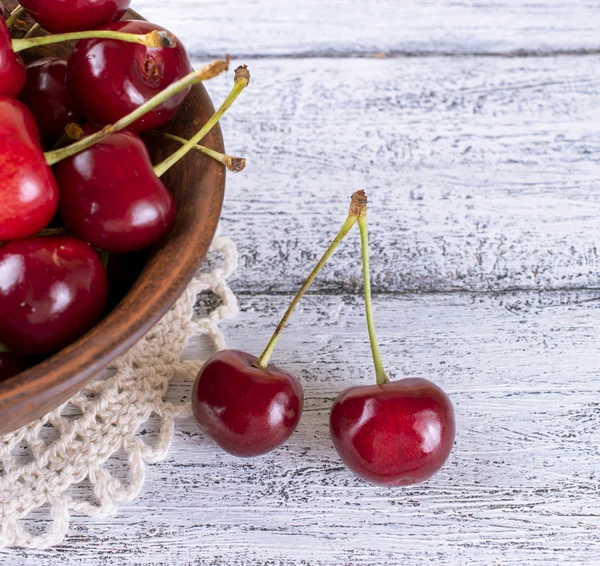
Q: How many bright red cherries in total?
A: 1